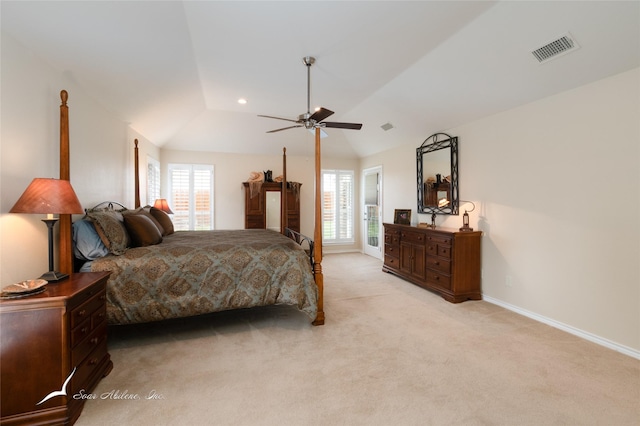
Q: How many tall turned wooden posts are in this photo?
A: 4